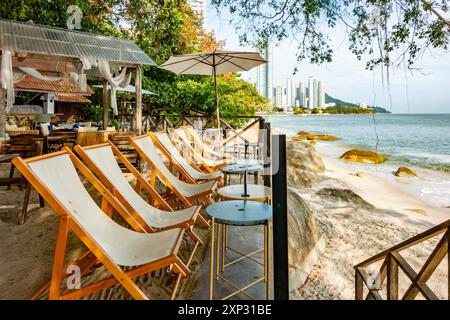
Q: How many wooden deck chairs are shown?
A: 6